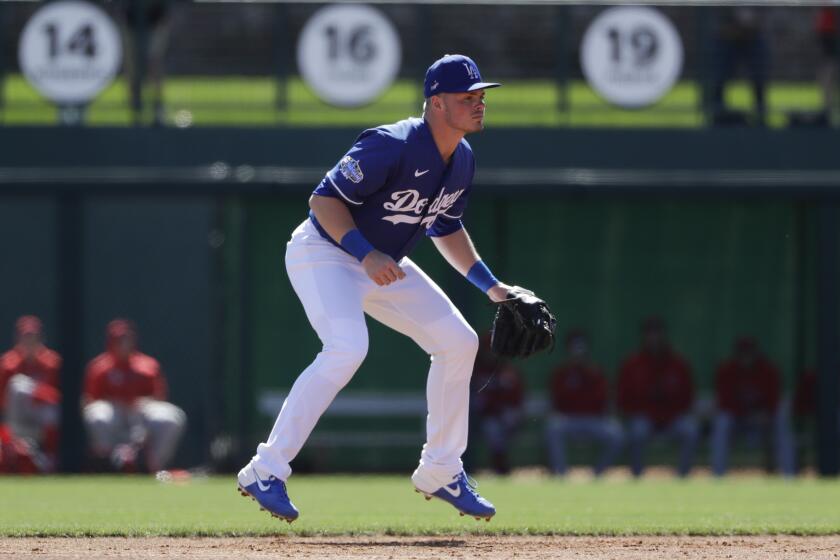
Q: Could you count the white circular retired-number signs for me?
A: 3